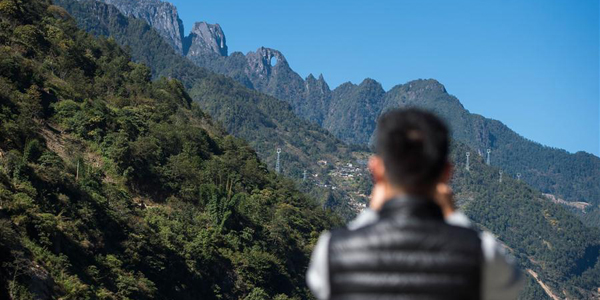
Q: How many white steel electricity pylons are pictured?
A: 6